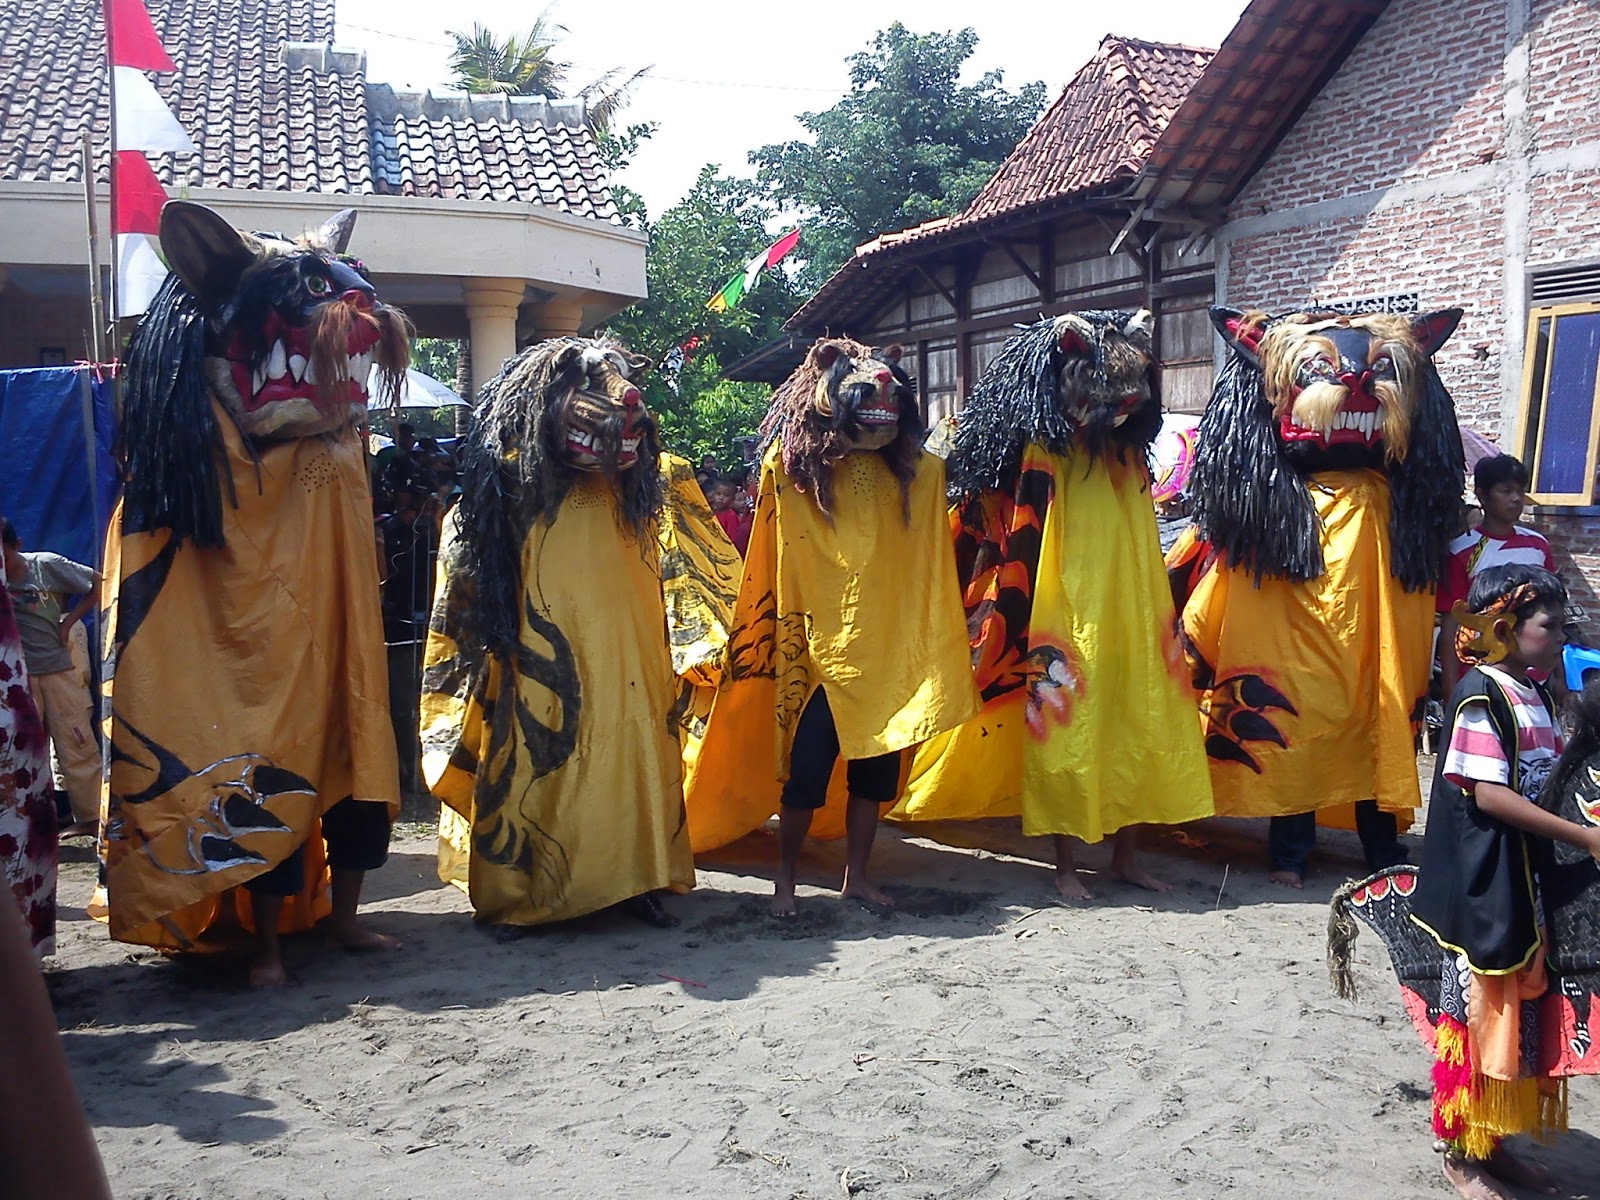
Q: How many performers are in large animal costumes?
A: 5